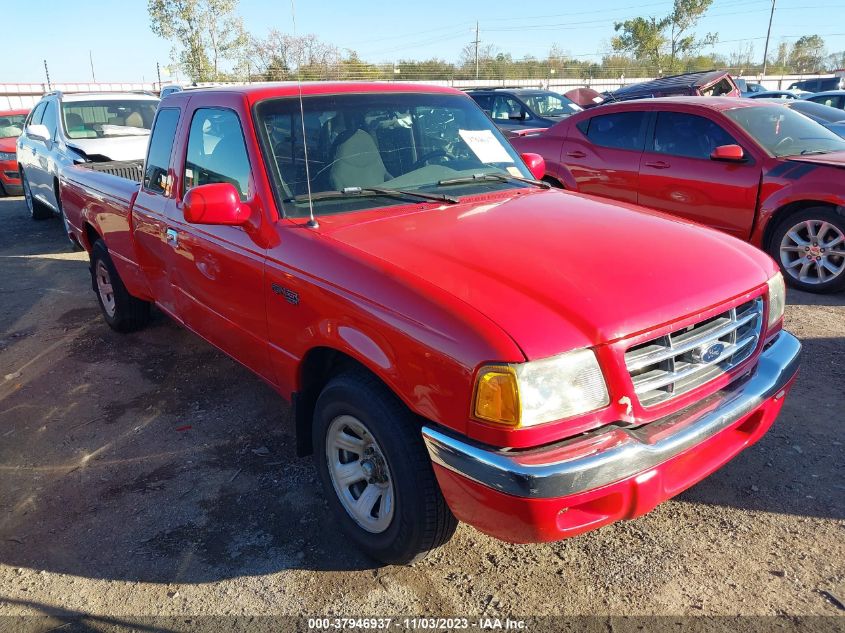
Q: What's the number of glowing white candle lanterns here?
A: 0